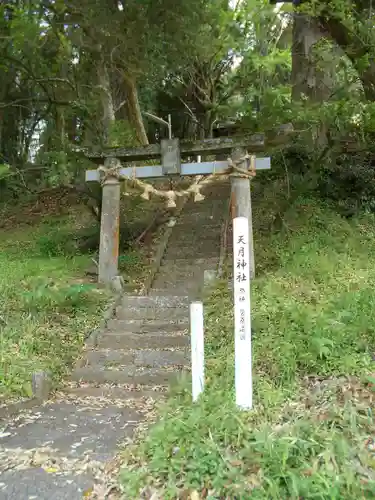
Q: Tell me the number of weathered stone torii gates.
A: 1